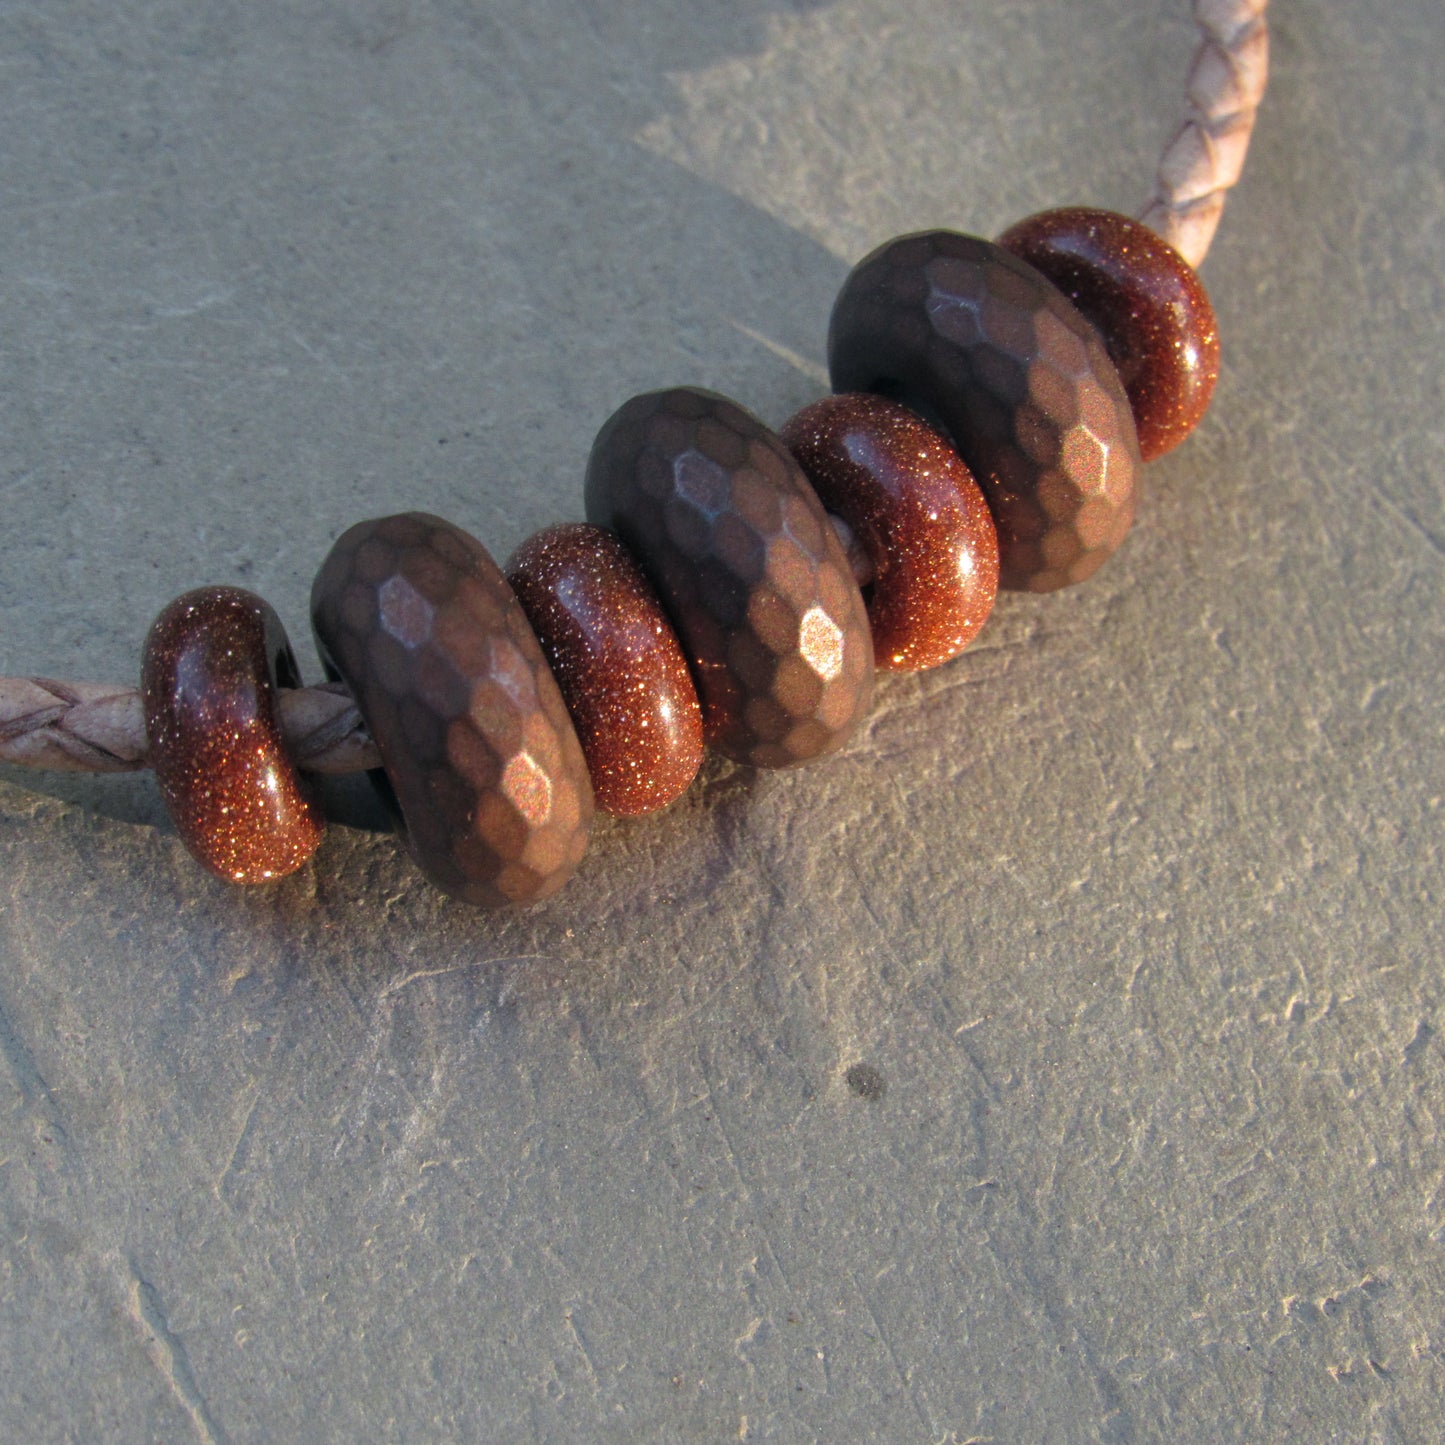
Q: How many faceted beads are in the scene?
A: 3